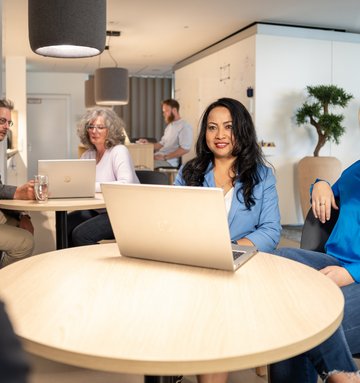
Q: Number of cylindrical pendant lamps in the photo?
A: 3